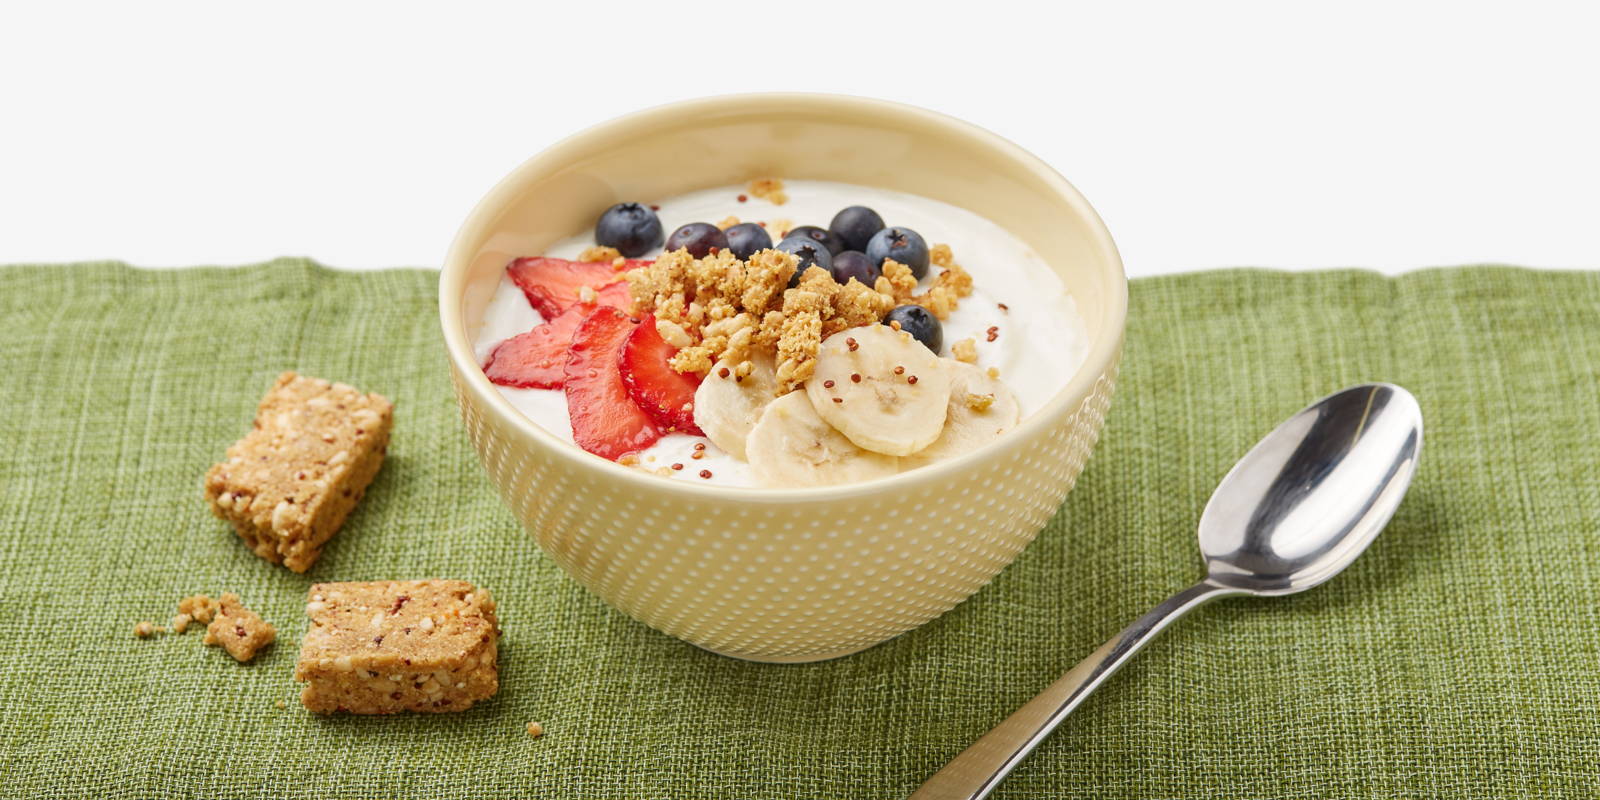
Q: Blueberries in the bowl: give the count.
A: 9